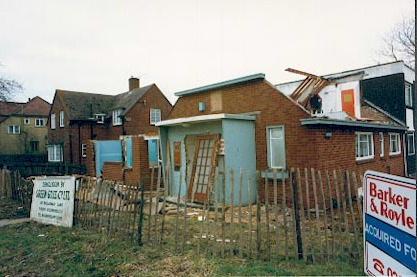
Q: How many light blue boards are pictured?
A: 3